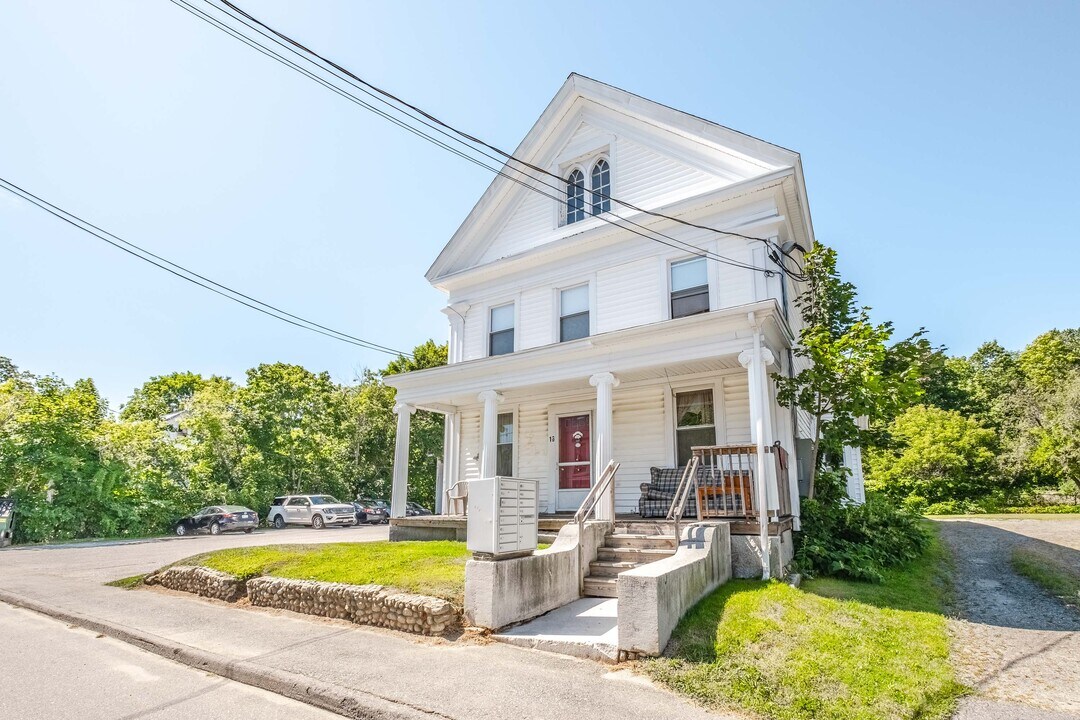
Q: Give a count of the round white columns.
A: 4